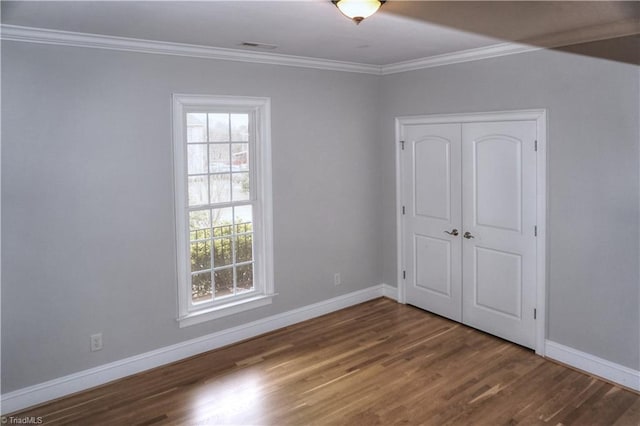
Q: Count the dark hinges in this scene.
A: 6